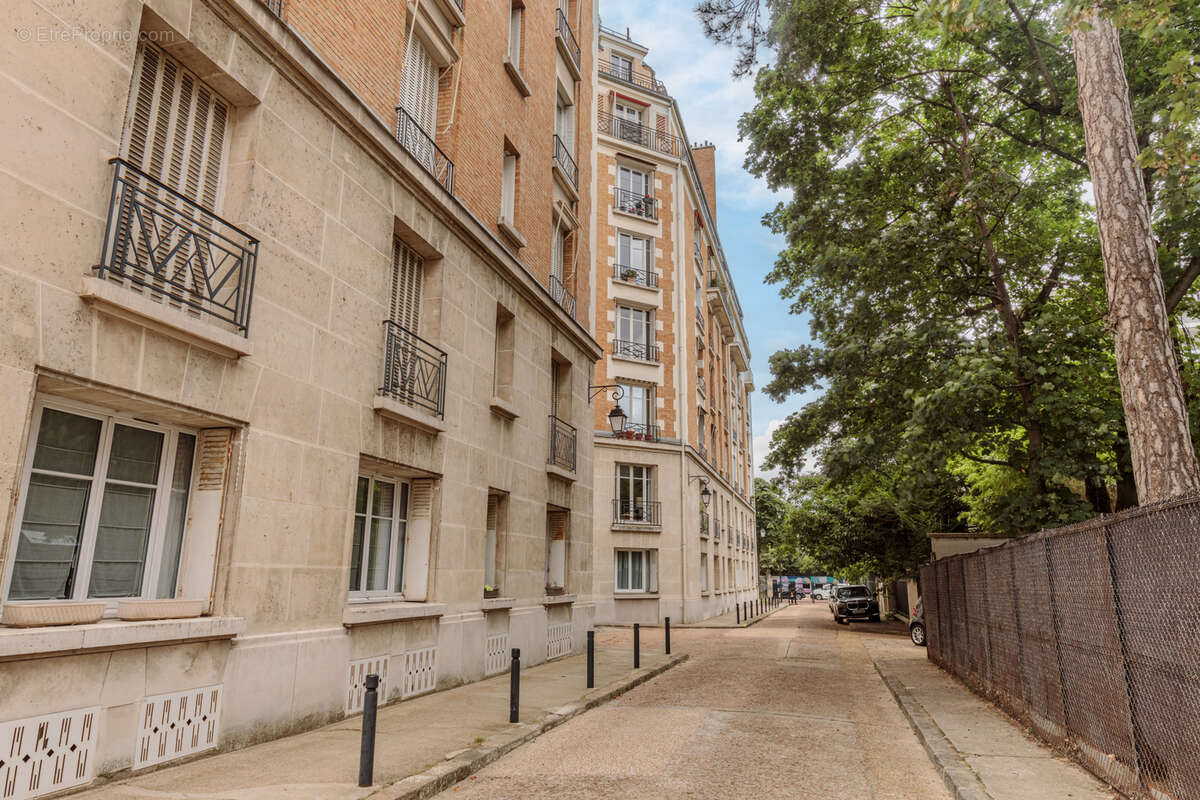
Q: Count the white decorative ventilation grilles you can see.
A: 6